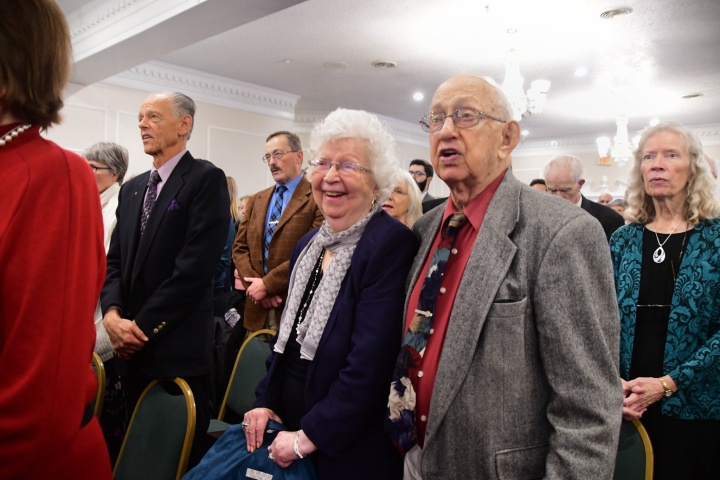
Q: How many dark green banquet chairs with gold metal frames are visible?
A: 4